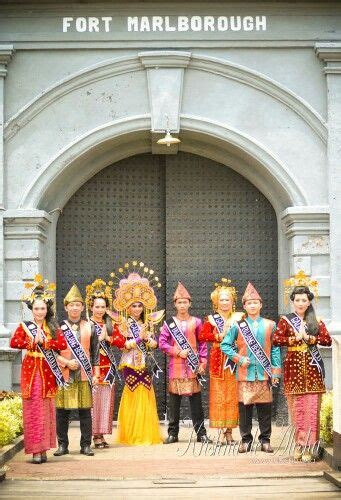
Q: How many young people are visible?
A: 8